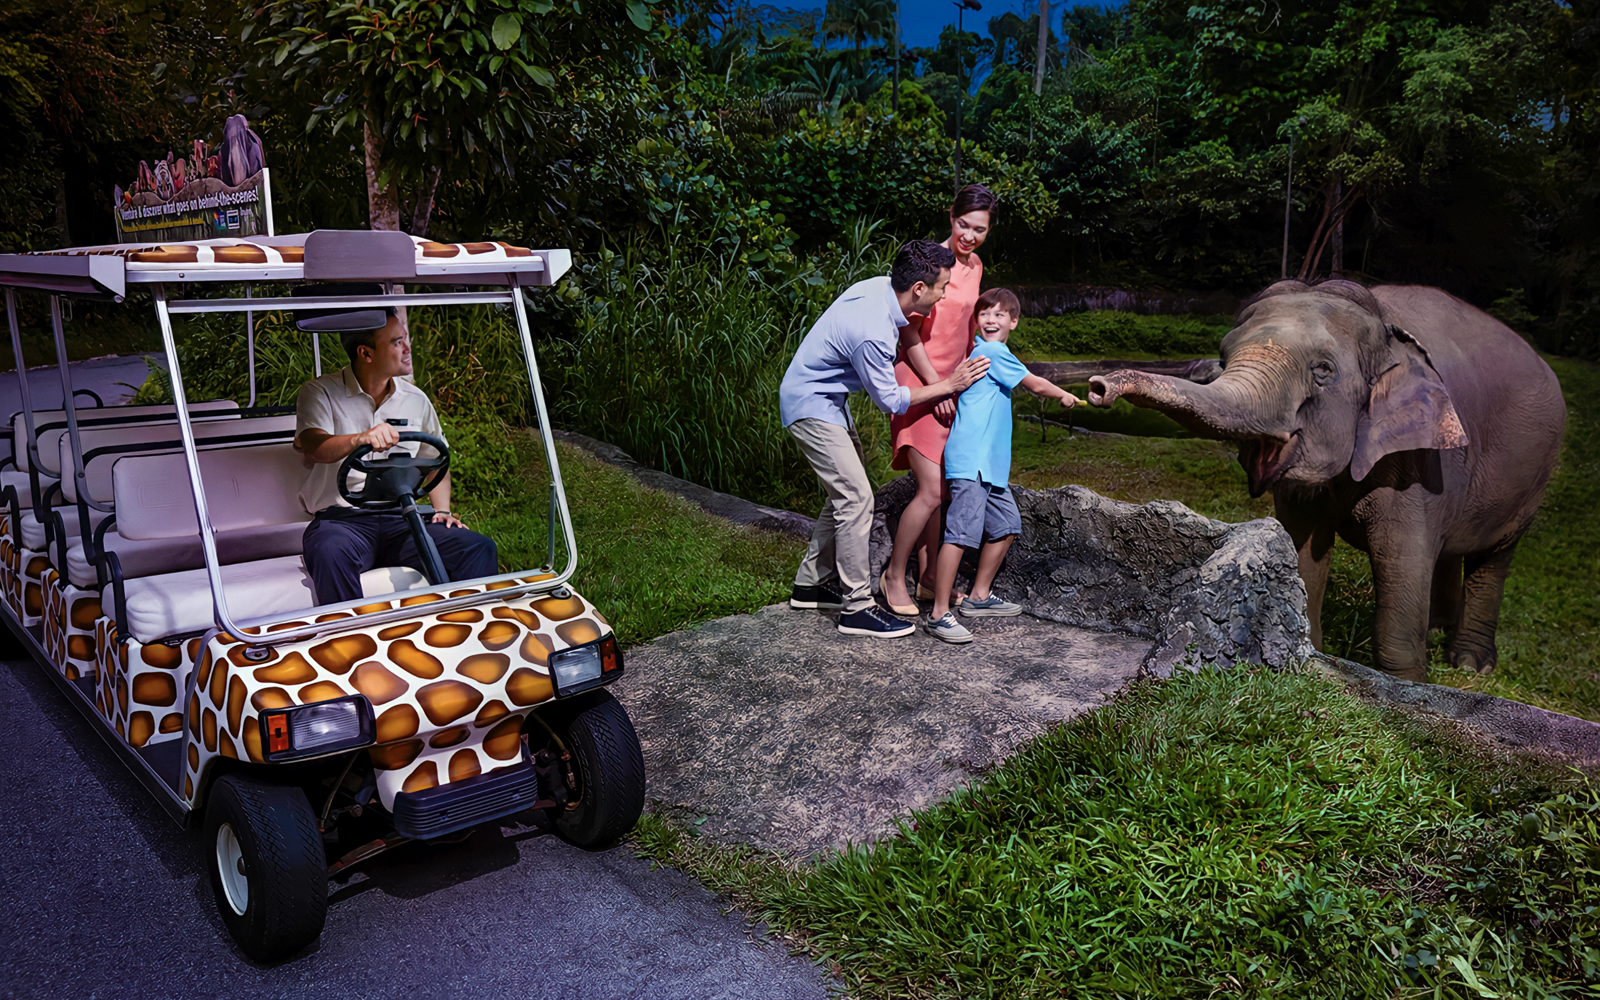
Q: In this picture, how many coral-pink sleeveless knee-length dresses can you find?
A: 1